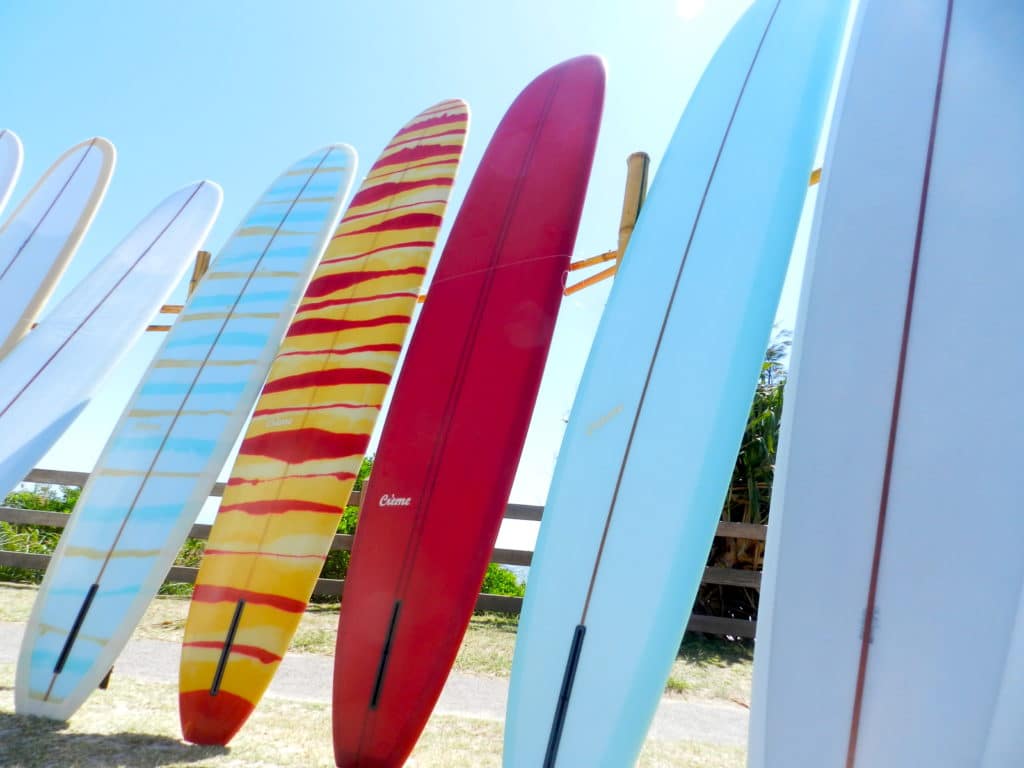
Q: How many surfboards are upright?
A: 8